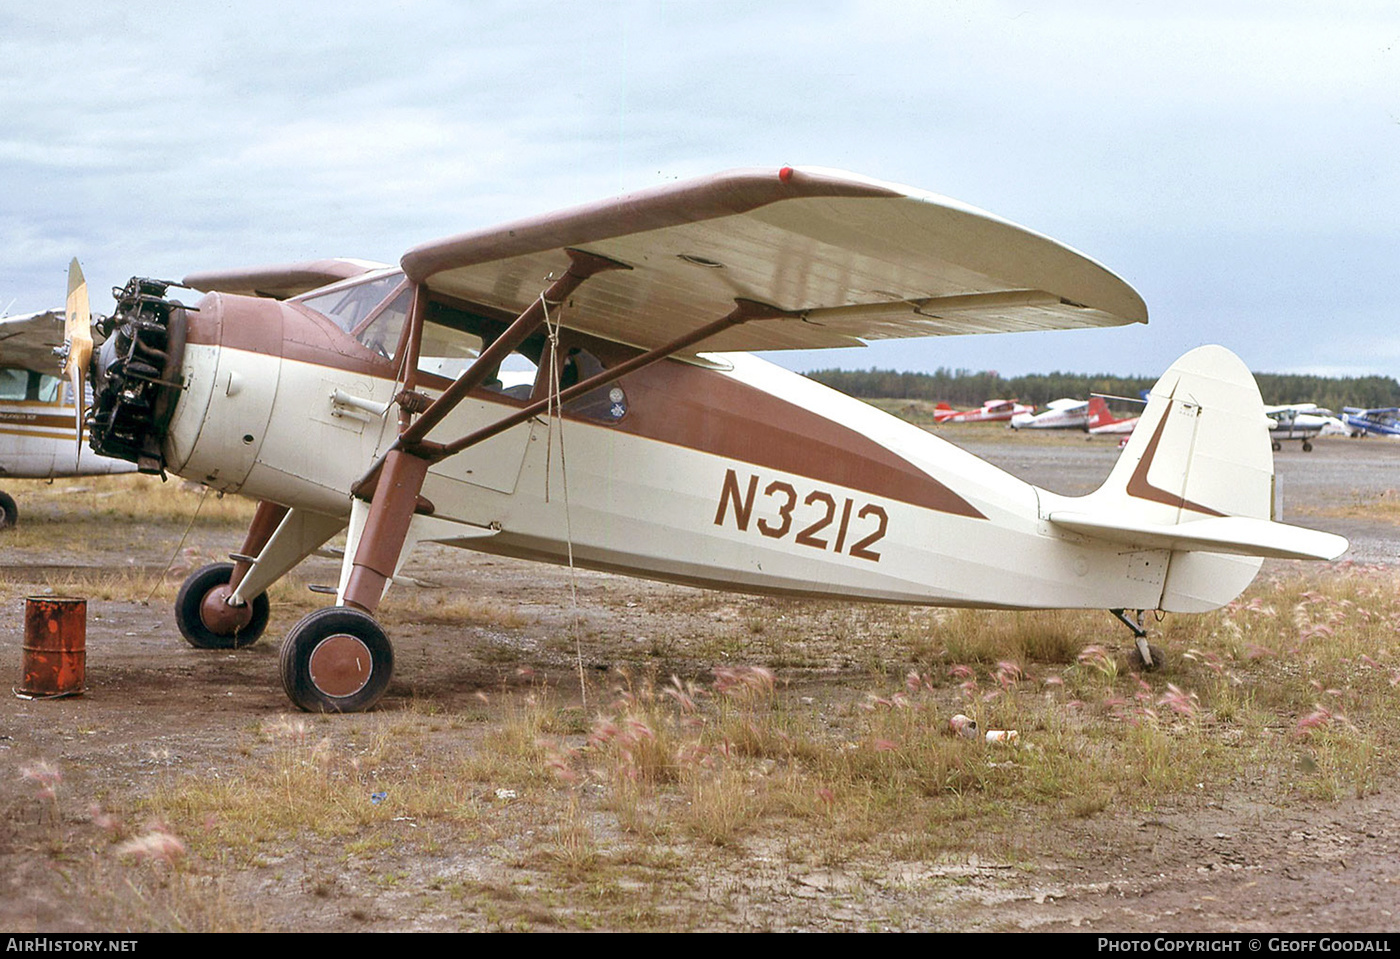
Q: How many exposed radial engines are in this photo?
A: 1